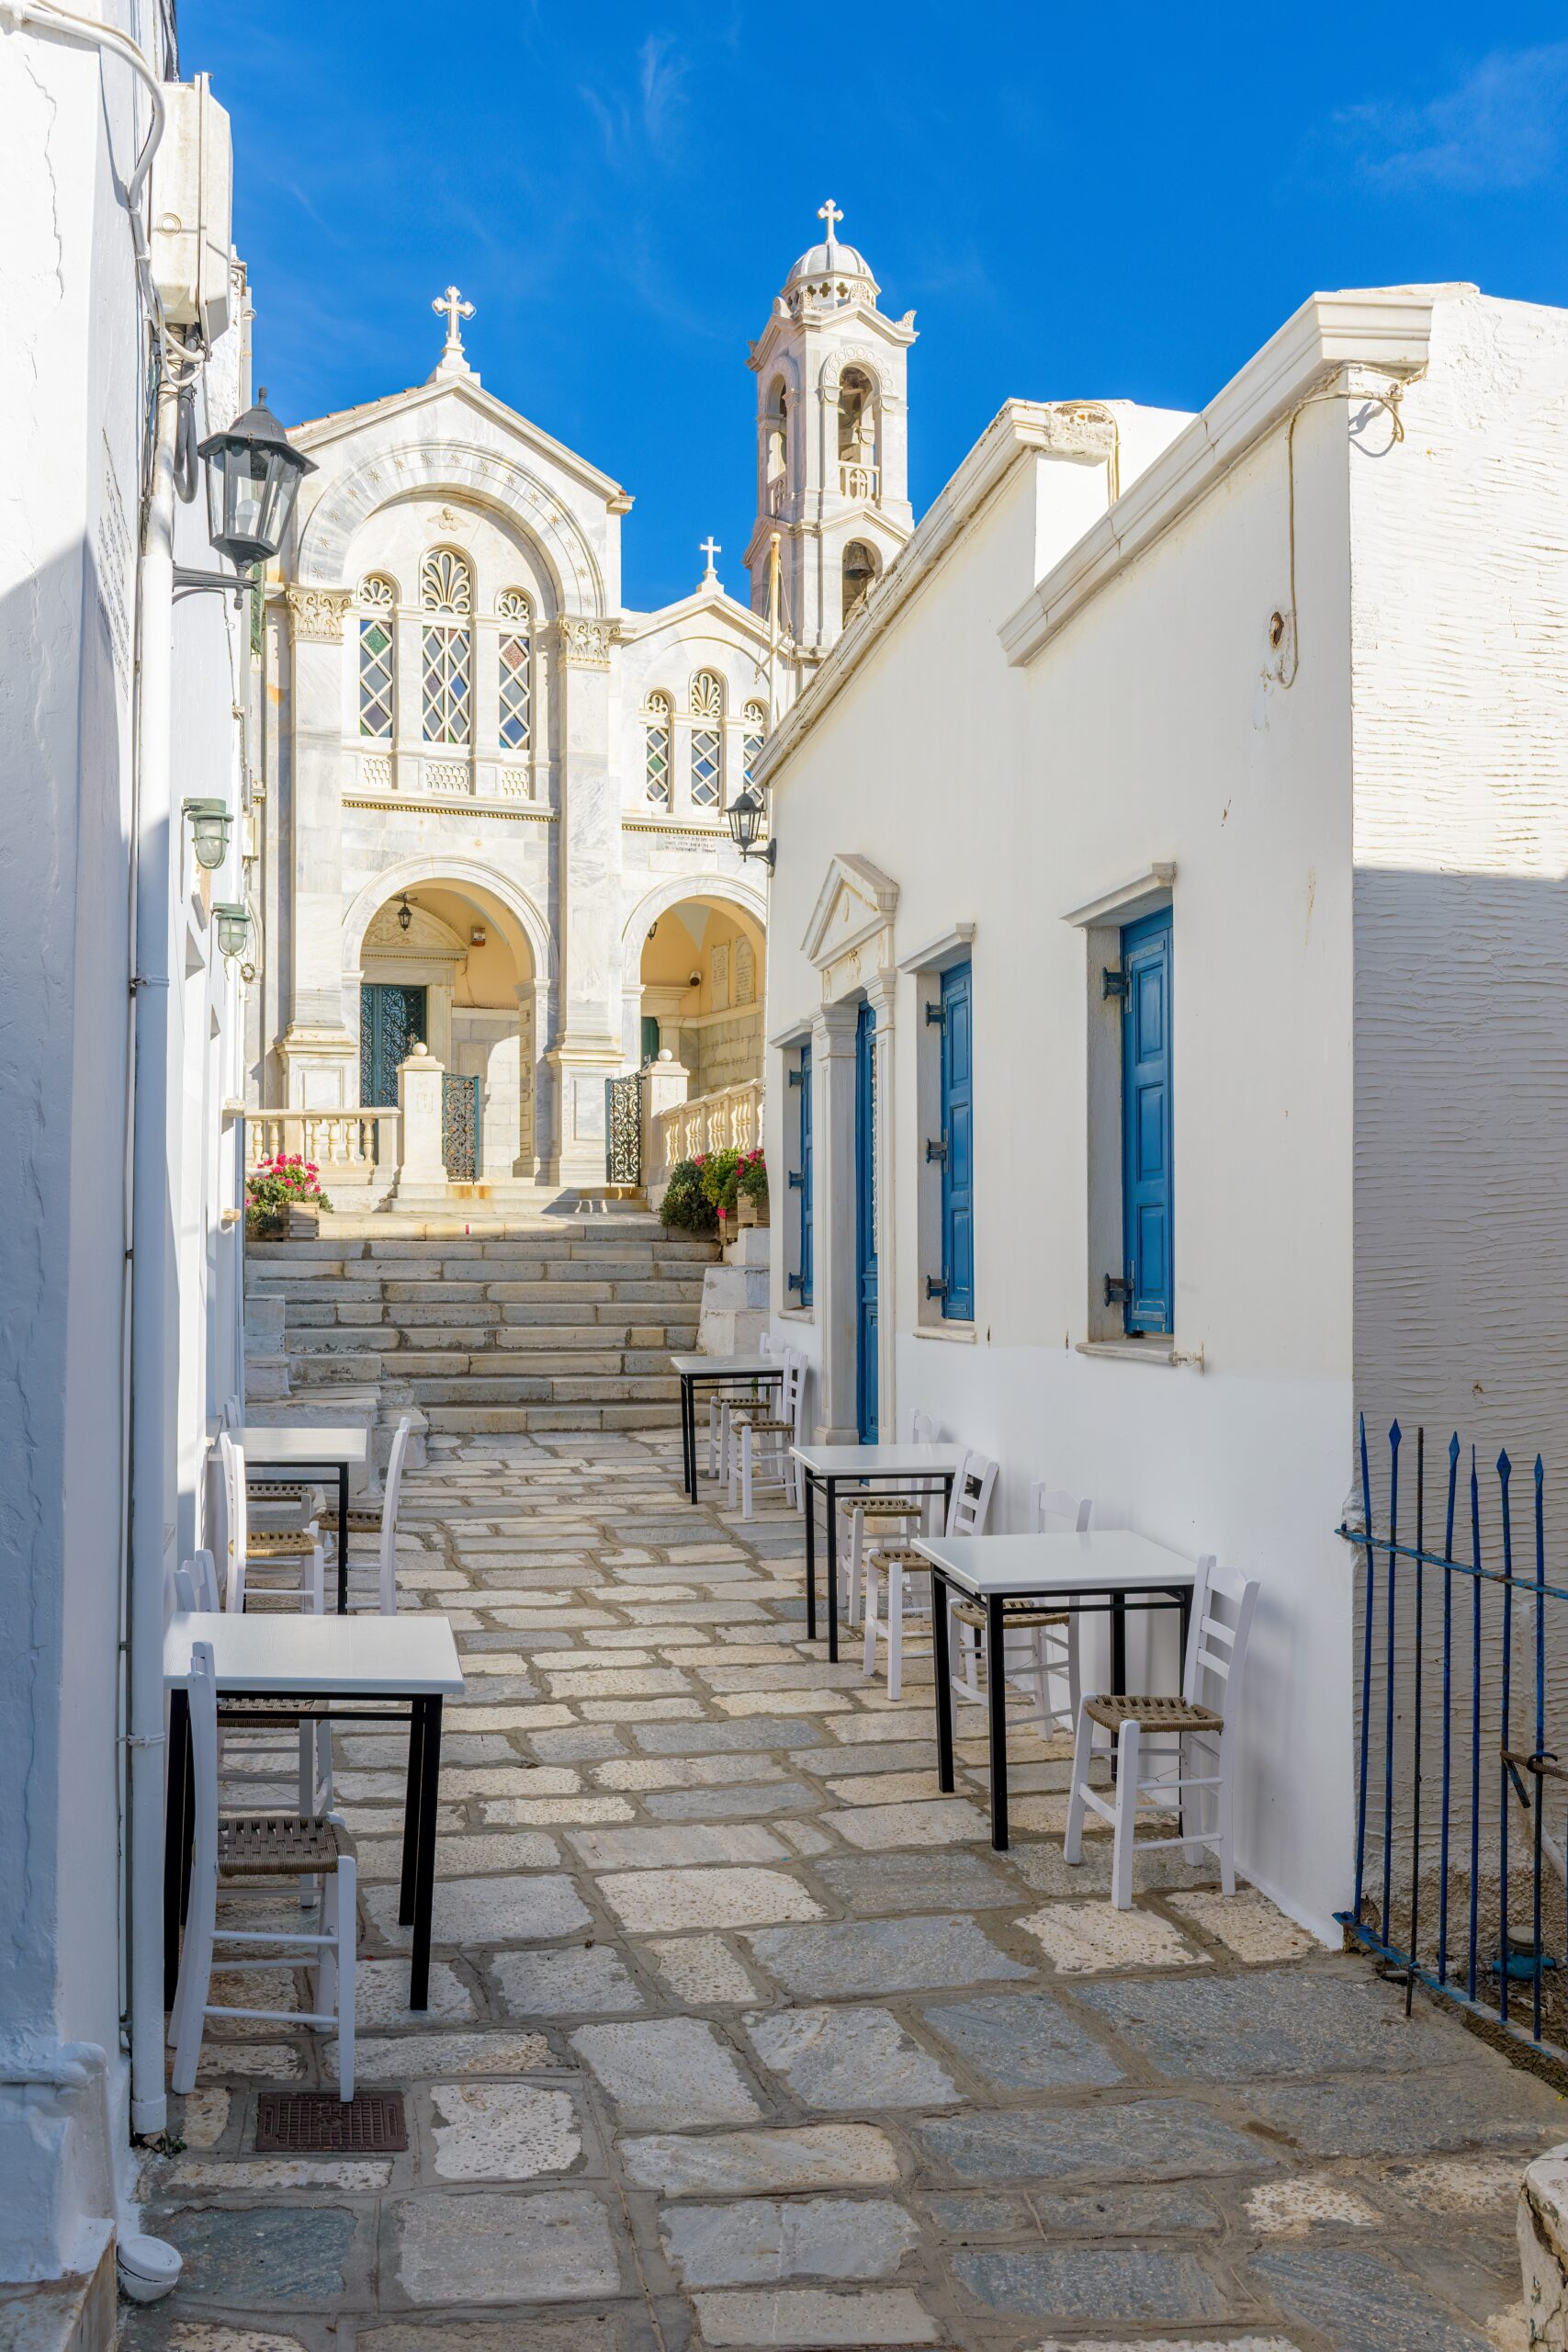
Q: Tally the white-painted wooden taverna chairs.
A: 11